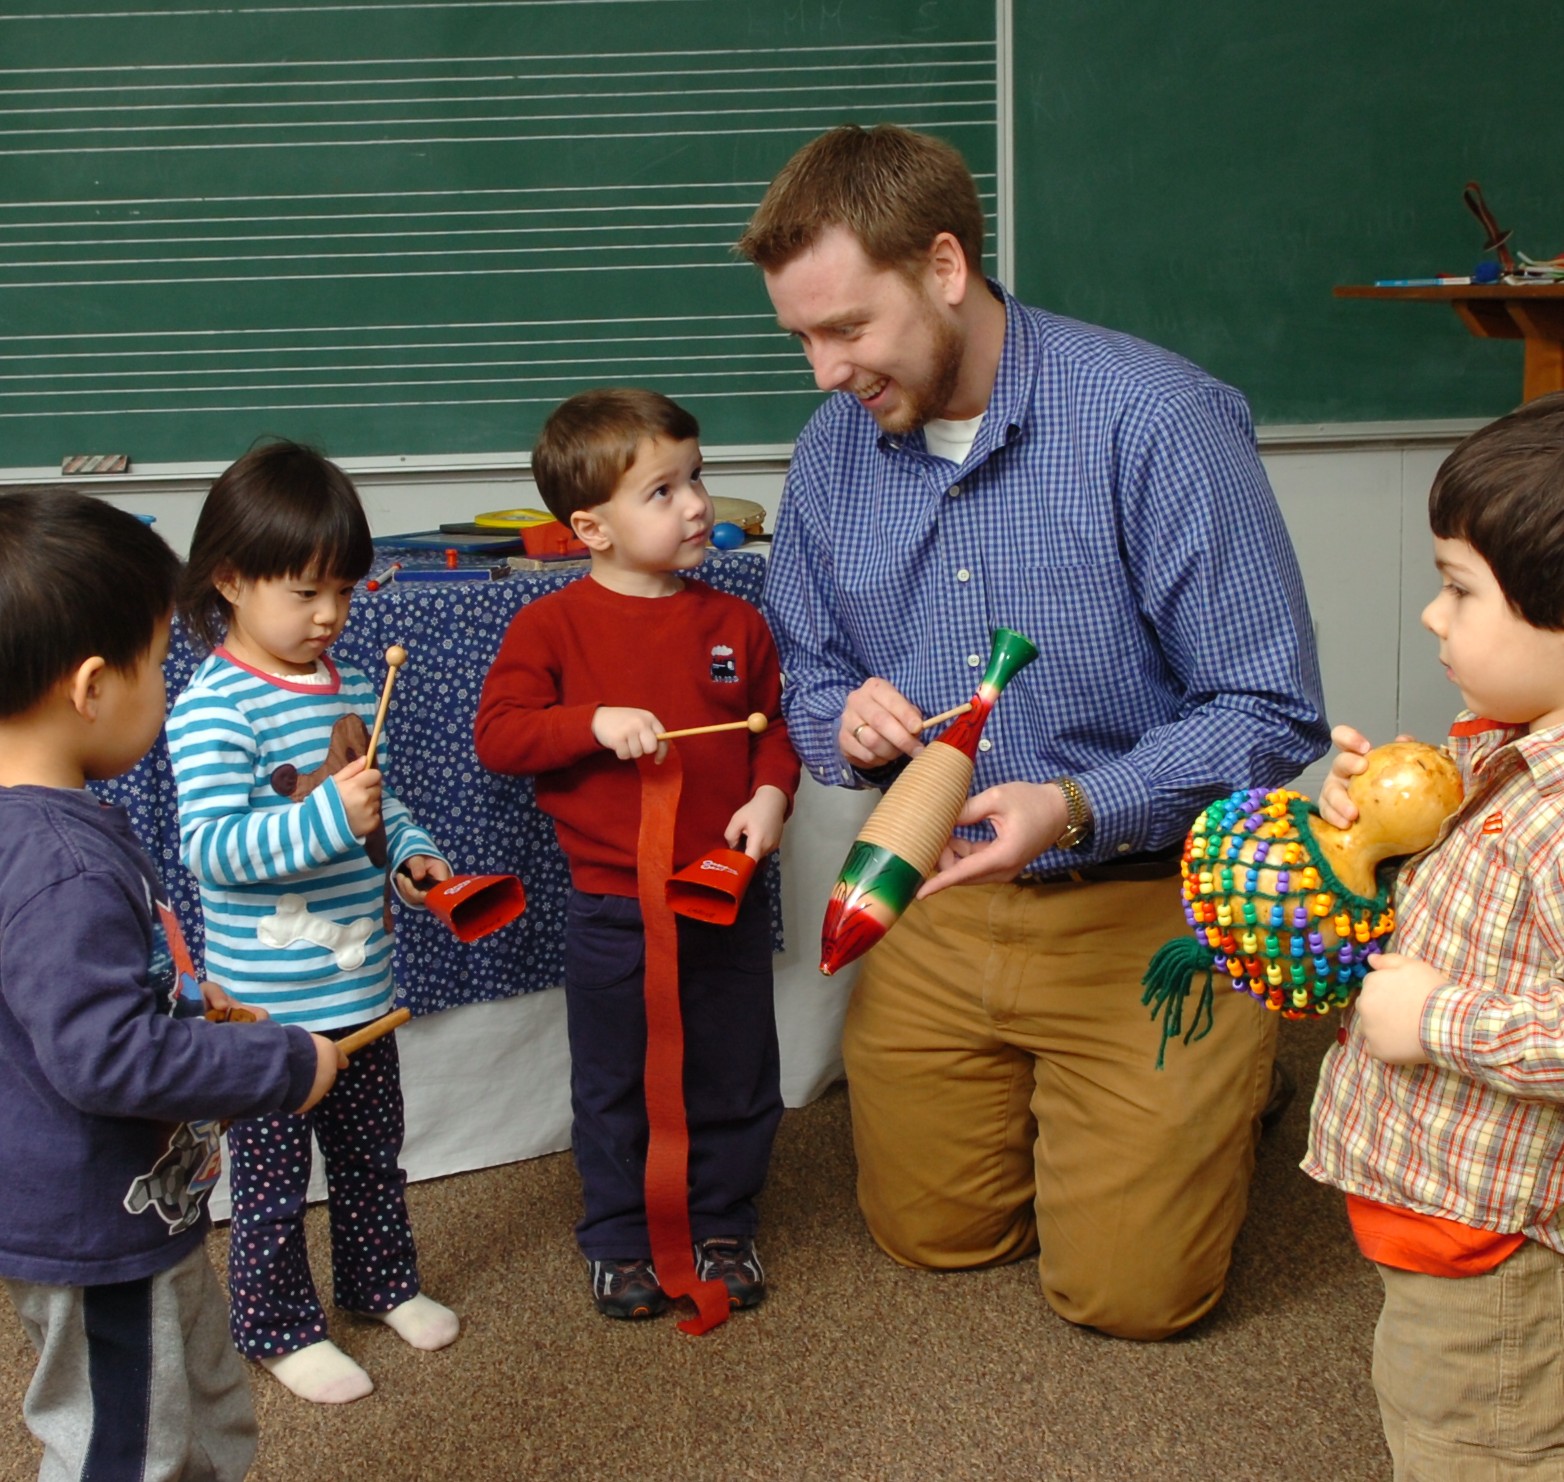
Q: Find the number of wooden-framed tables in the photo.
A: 1